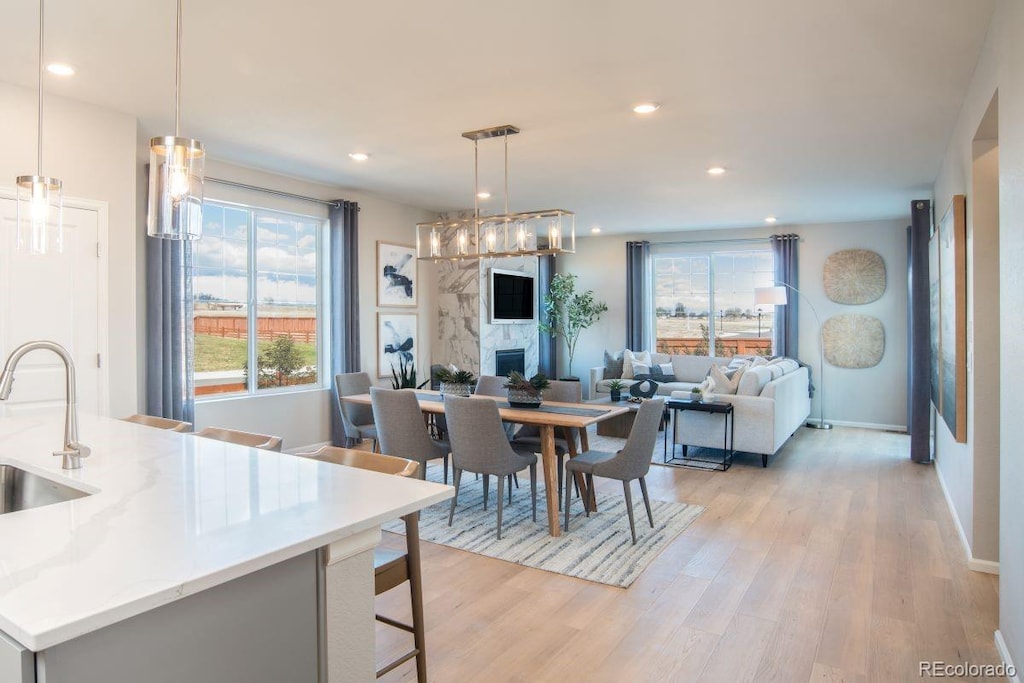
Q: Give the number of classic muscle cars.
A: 0